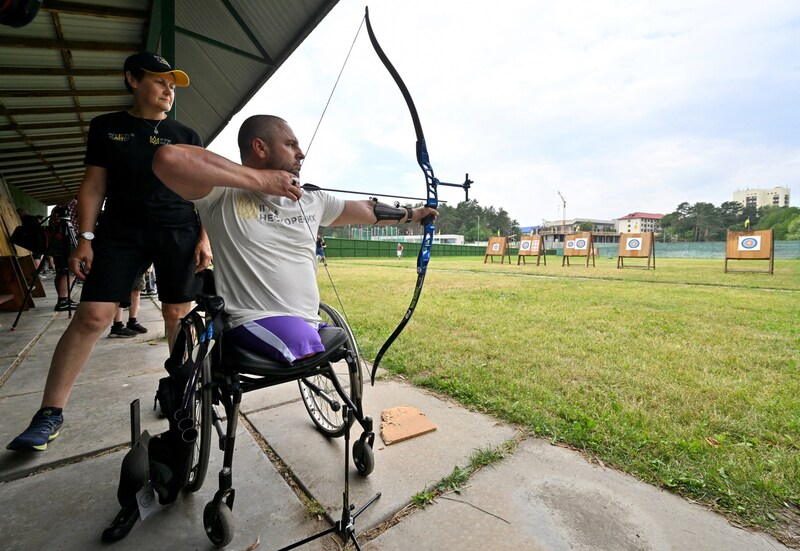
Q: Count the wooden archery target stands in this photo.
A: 5